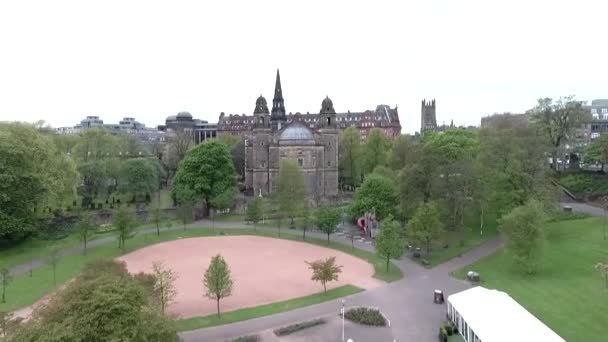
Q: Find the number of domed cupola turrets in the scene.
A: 2